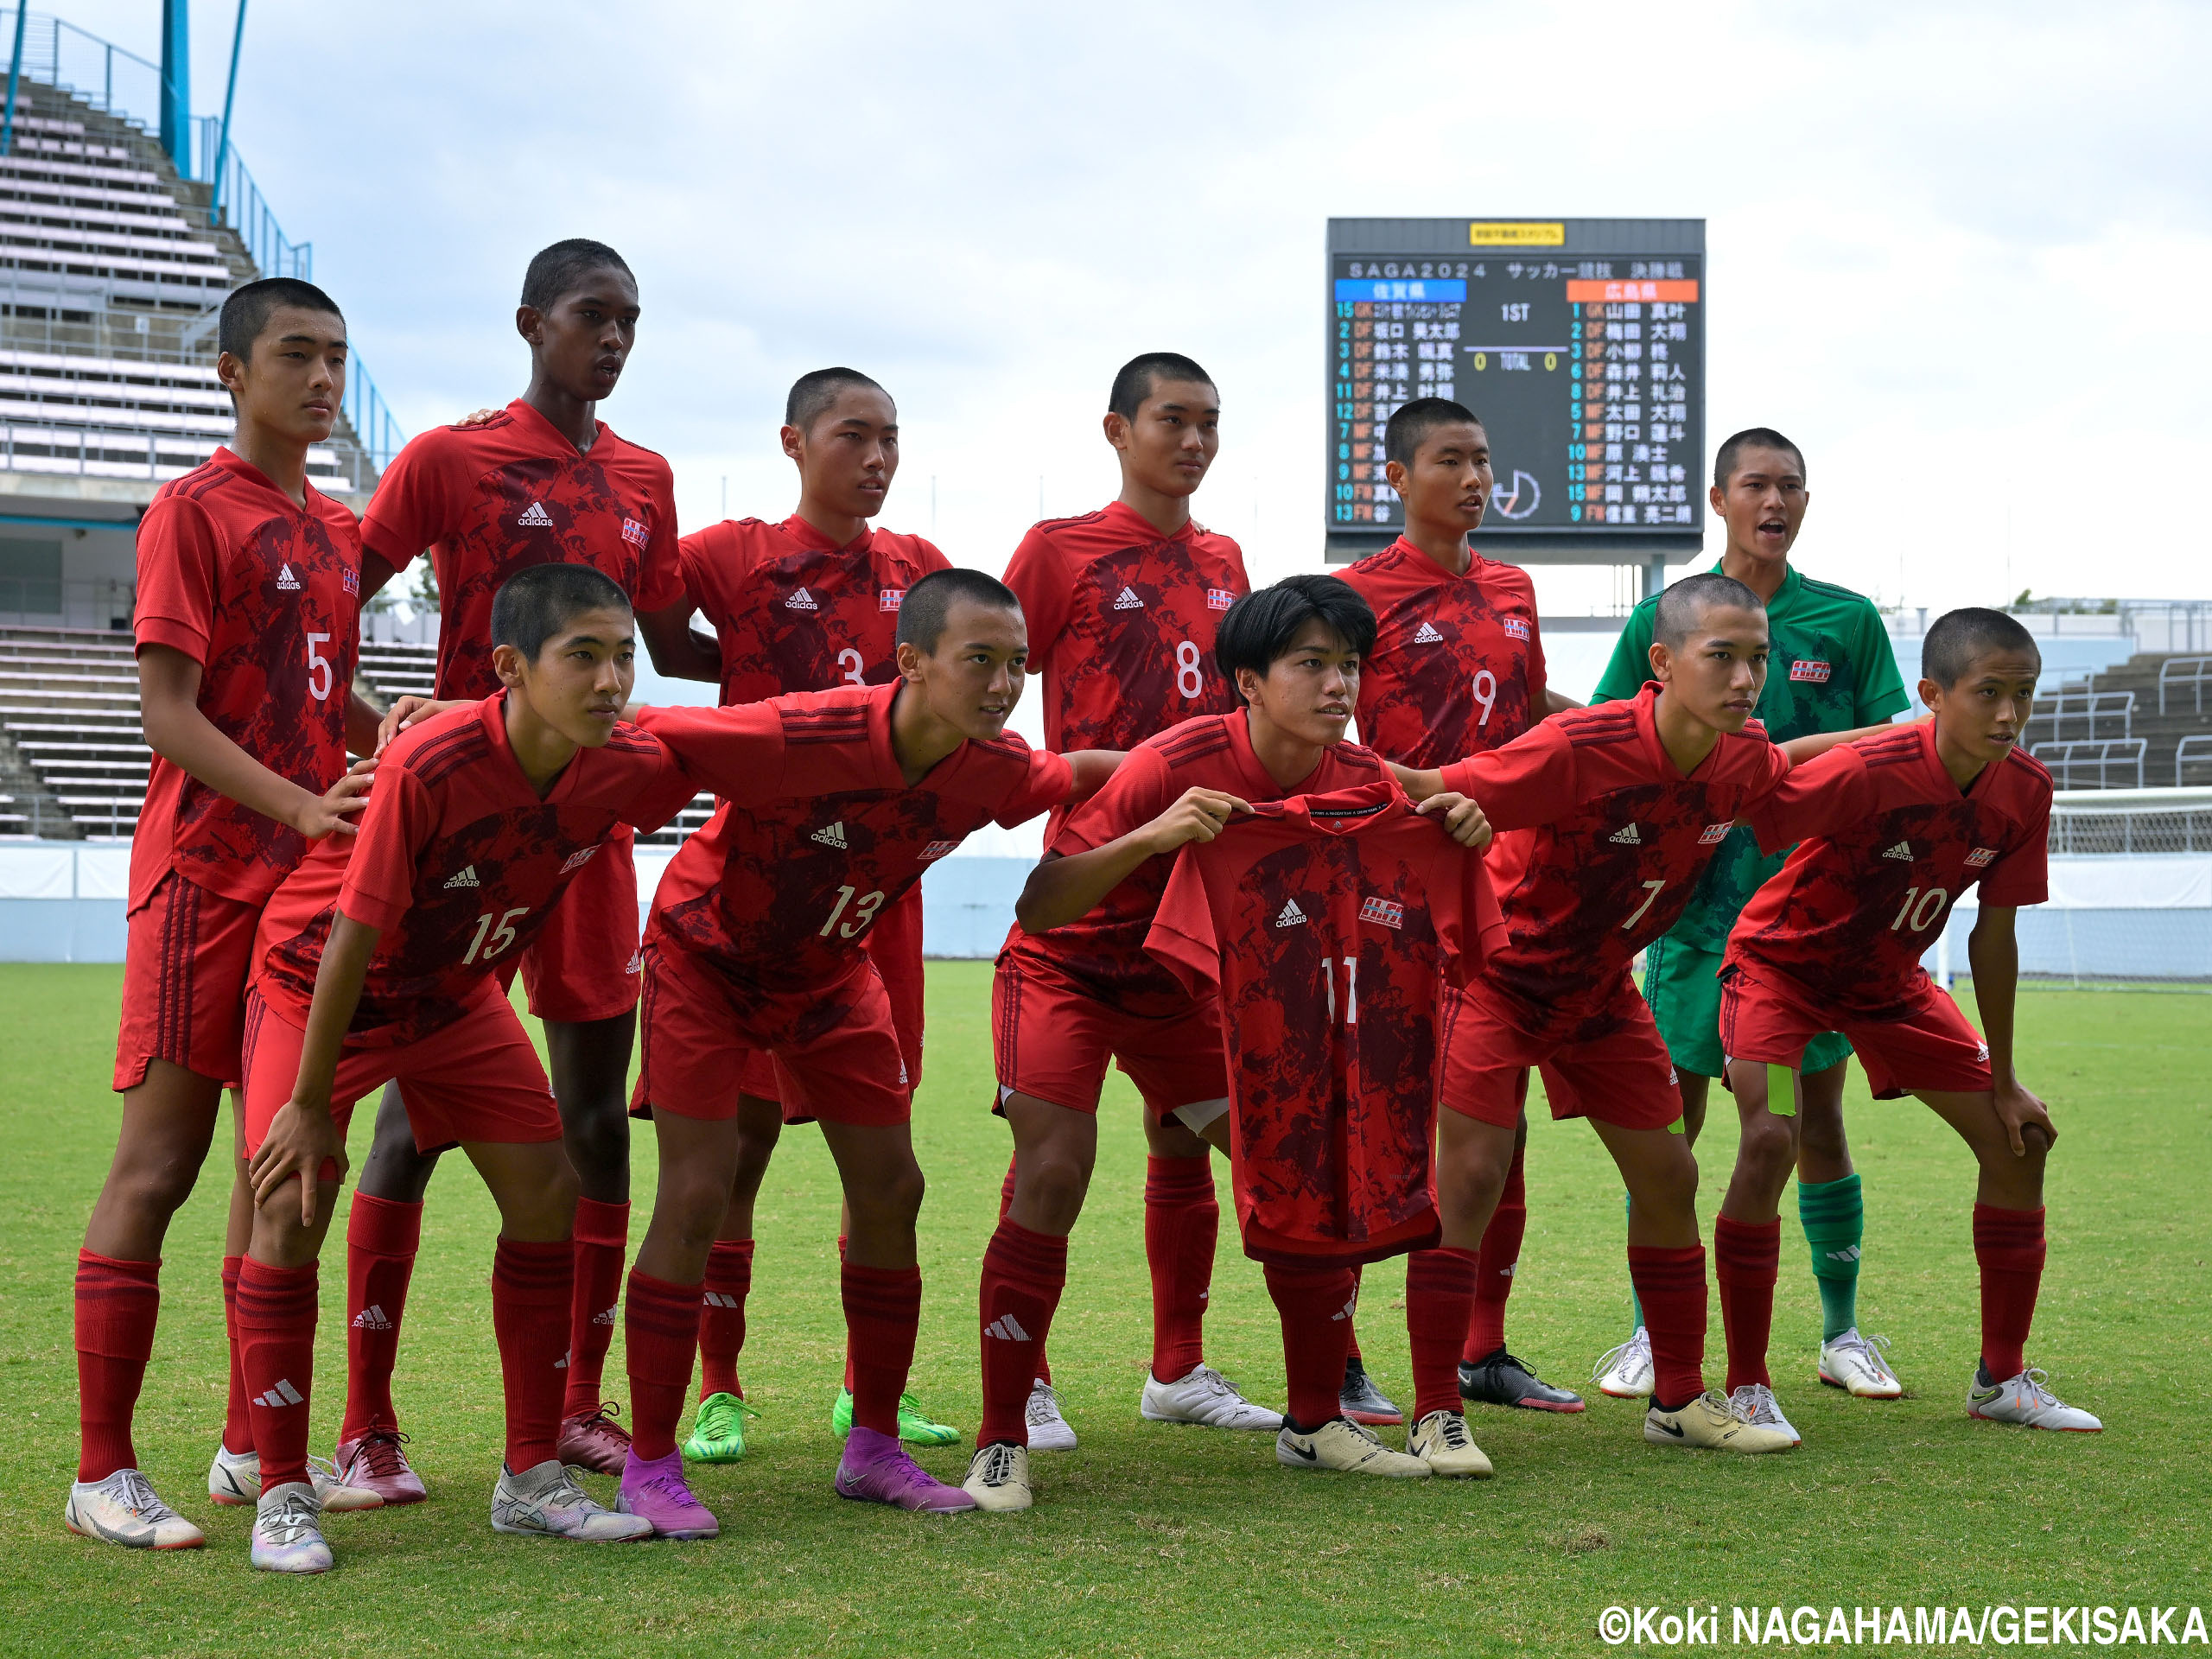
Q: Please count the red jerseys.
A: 11